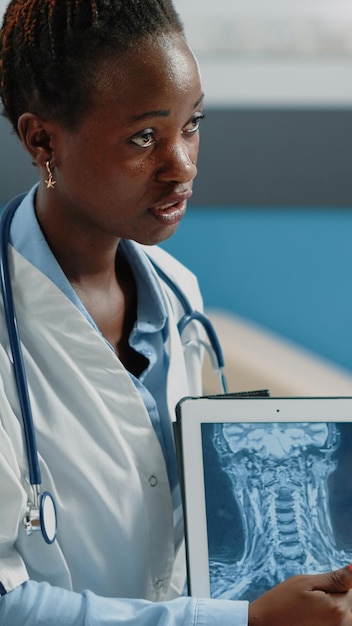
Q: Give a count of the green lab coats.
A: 0